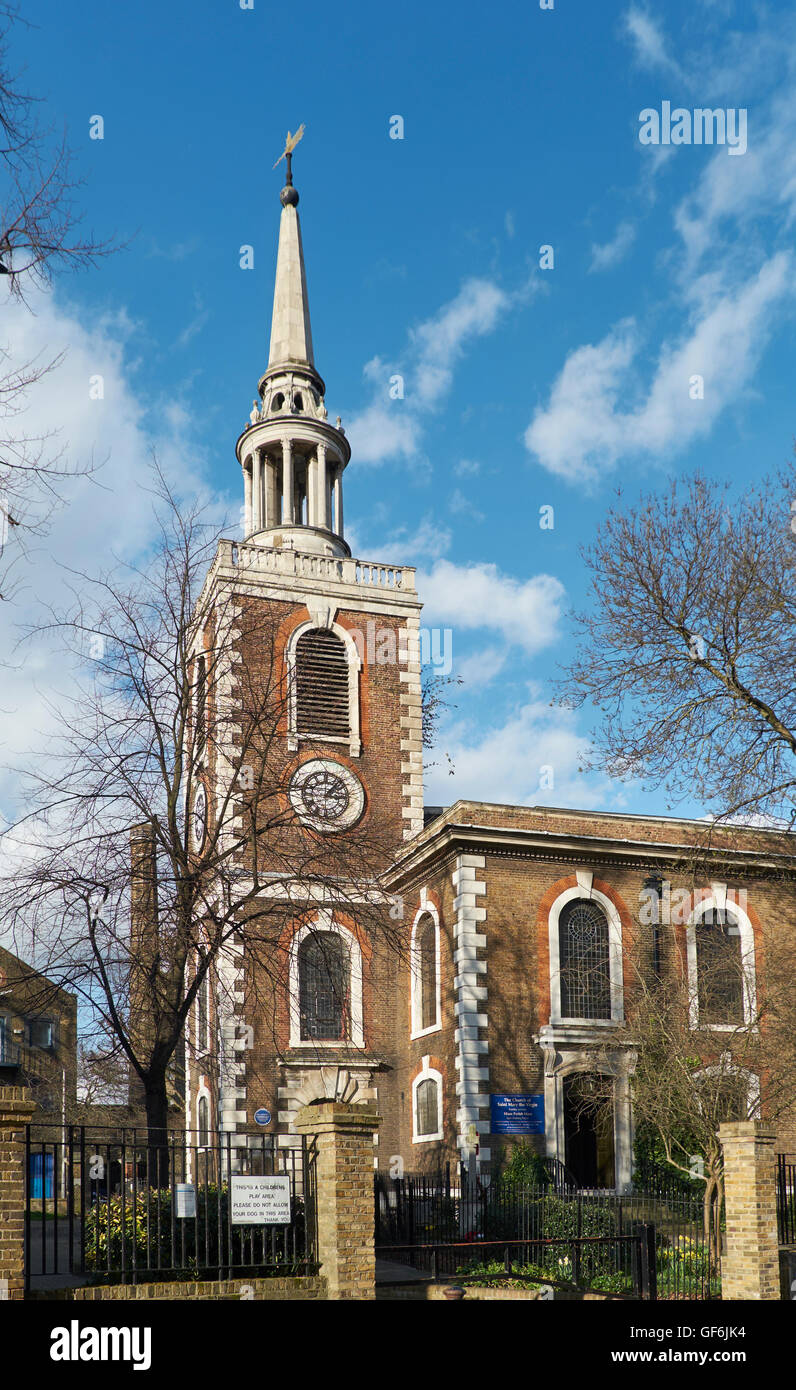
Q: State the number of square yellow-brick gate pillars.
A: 3